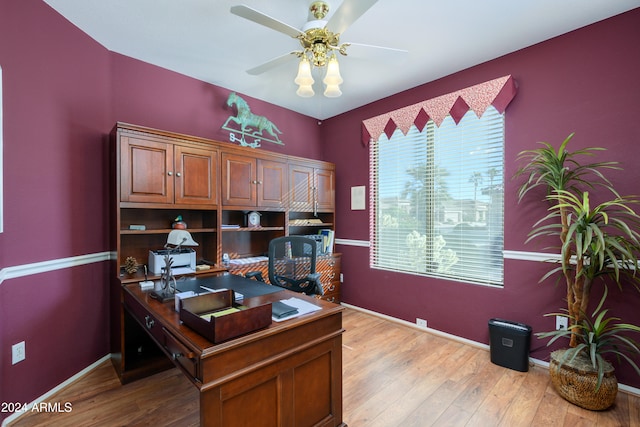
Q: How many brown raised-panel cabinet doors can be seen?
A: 6